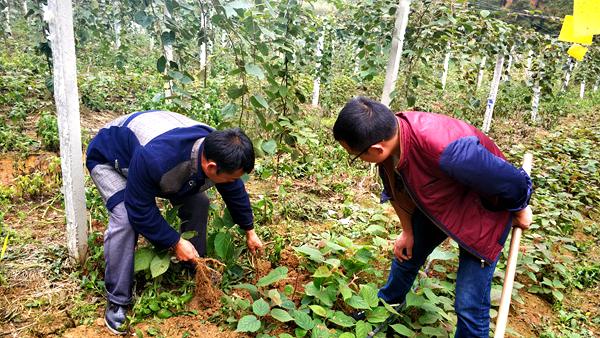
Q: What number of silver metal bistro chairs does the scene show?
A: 0